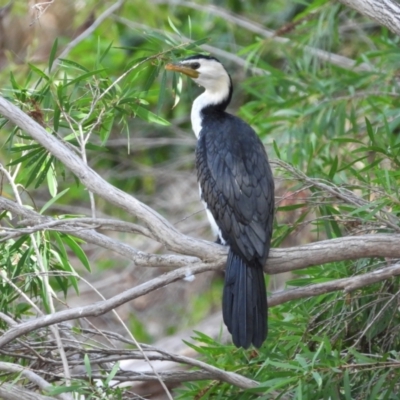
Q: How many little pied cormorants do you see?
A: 1